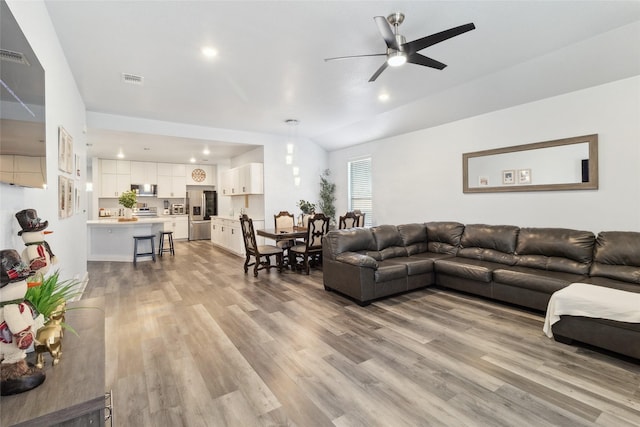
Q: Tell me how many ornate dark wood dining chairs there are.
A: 6